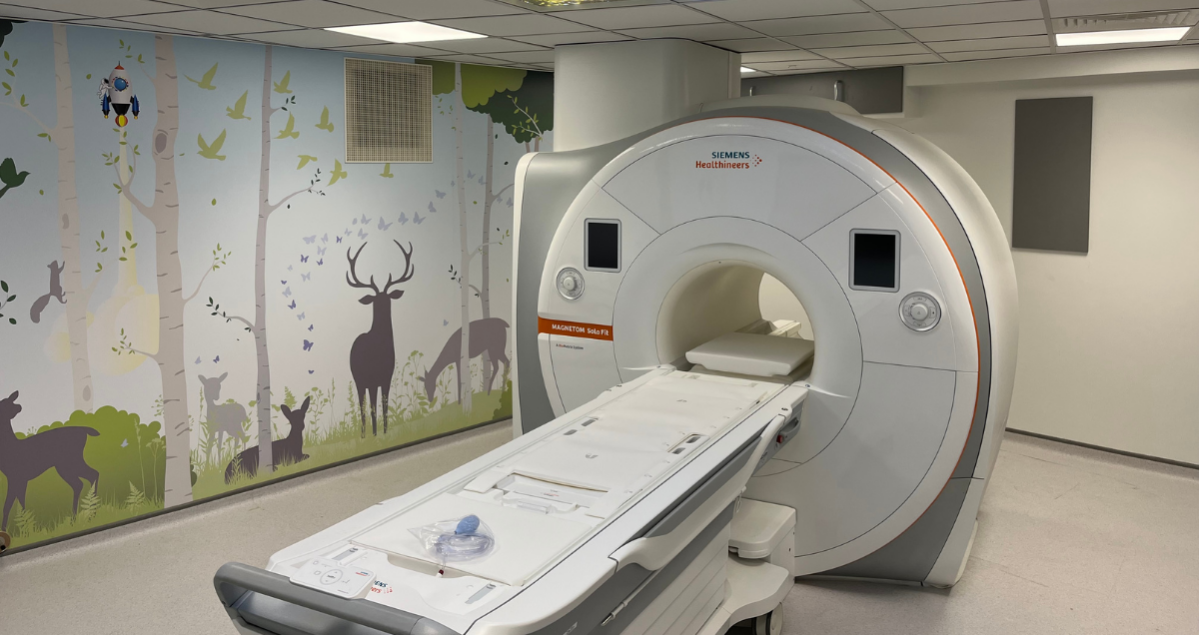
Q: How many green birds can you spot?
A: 10